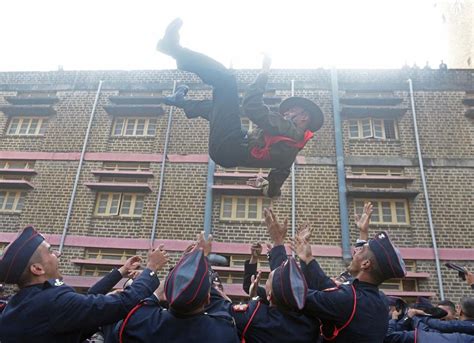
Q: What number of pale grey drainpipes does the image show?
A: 4